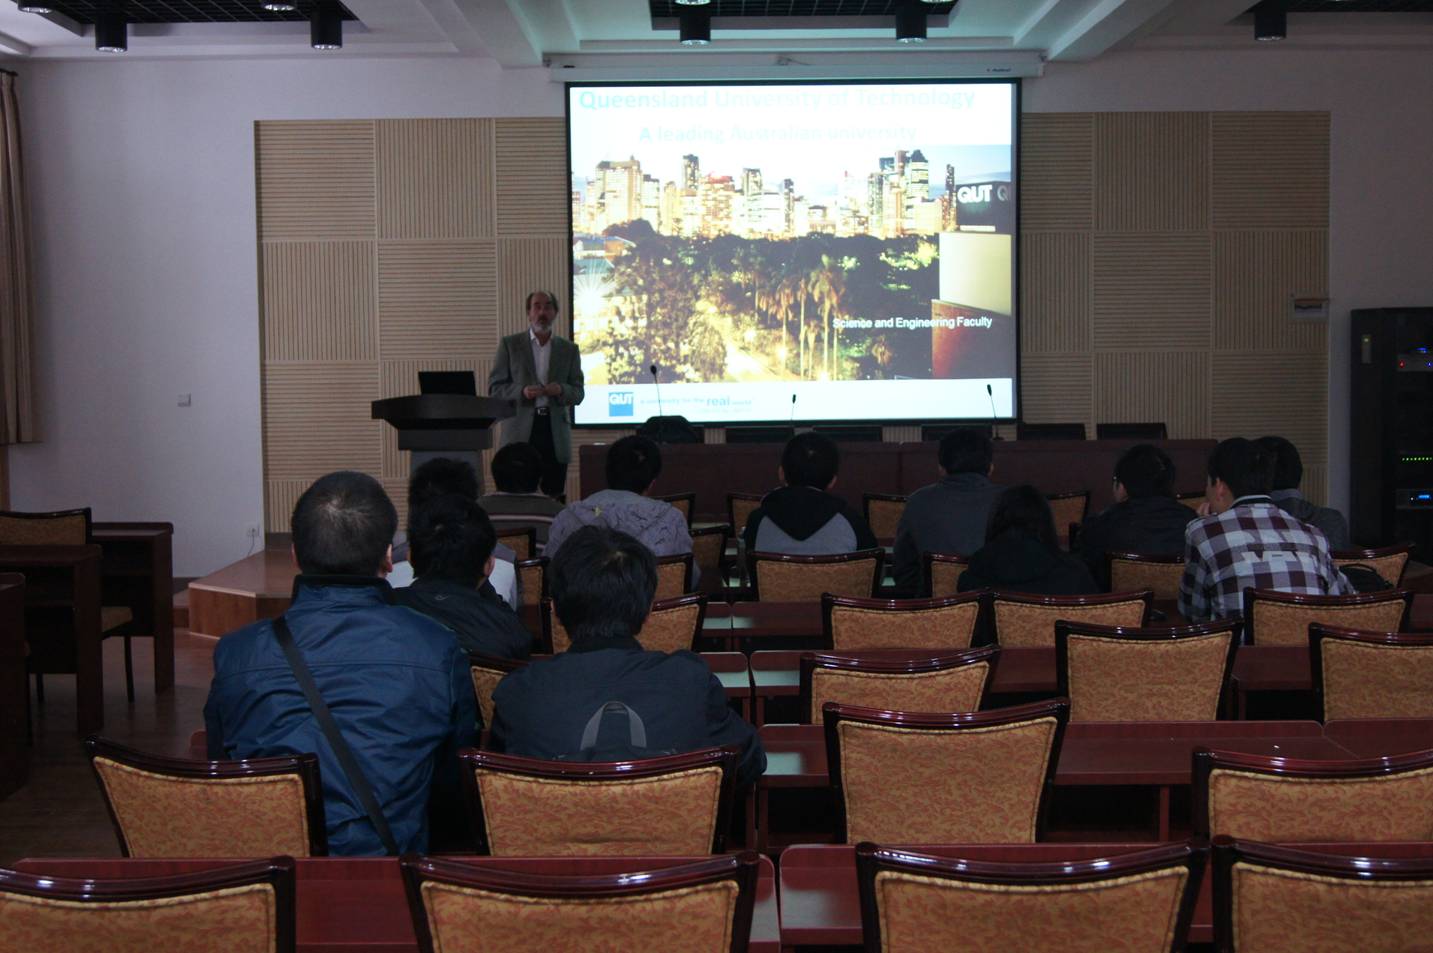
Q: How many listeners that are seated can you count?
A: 12